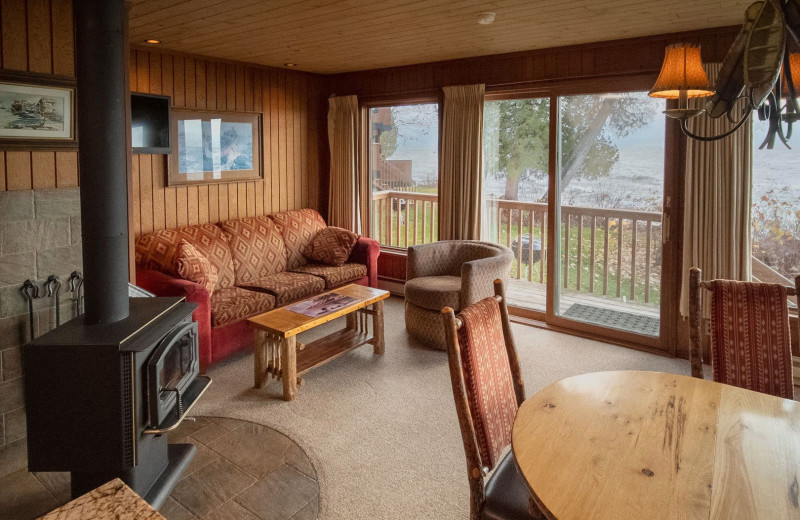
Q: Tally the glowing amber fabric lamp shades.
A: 2